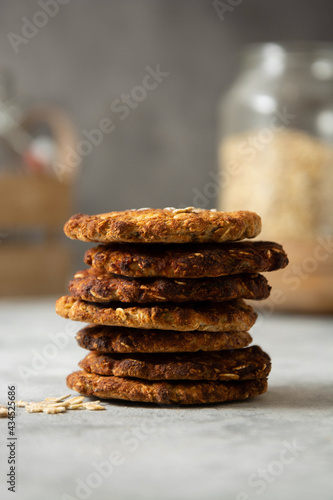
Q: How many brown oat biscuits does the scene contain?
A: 7